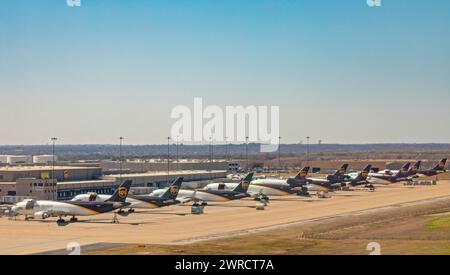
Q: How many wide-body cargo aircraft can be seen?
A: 9